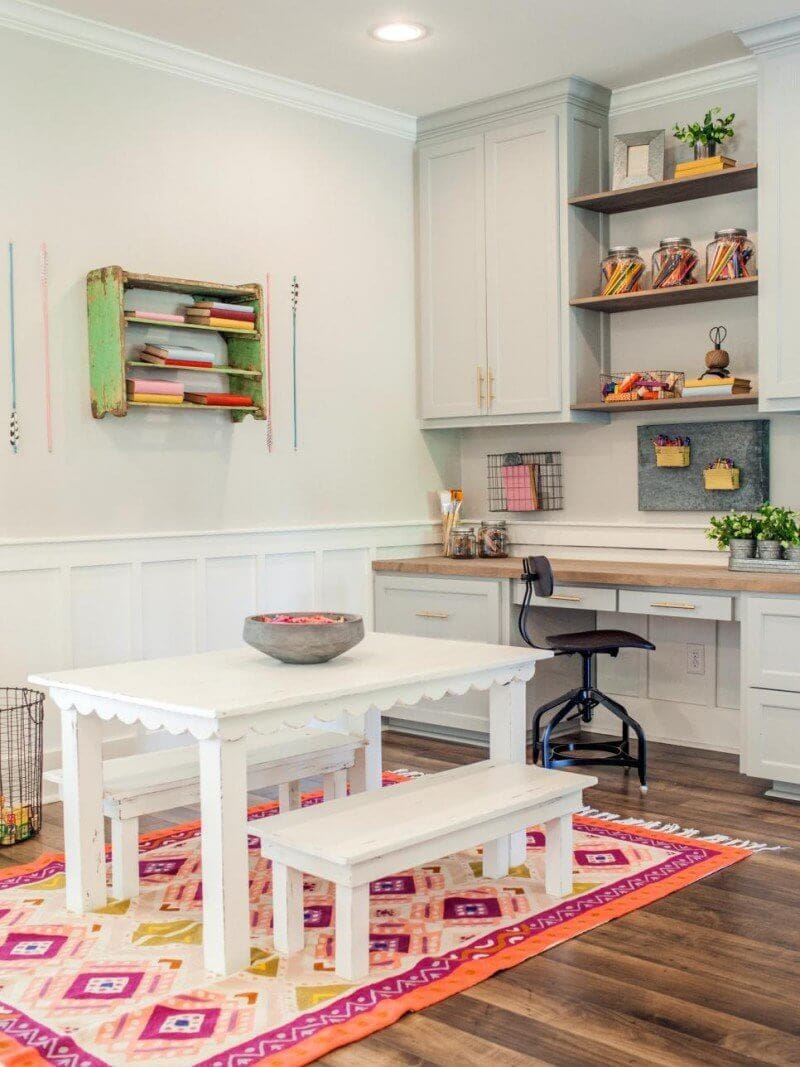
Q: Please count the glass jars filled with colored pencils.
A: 3